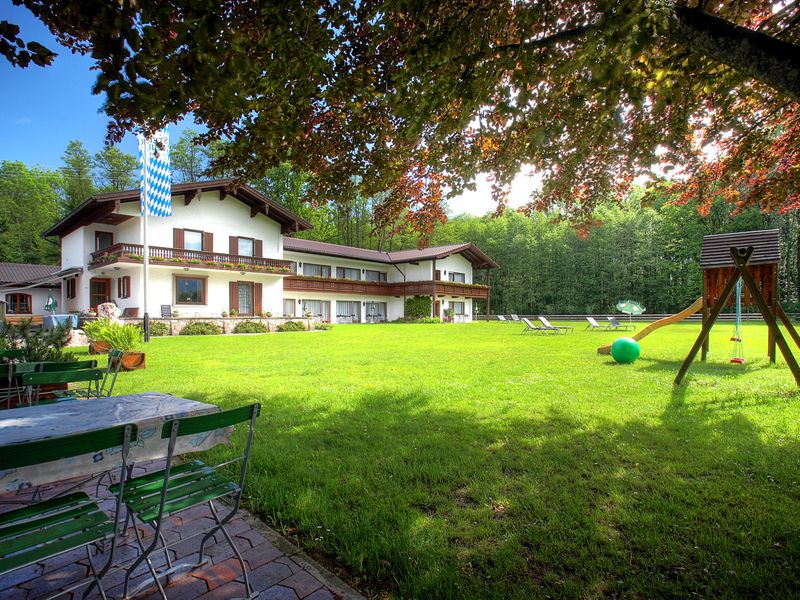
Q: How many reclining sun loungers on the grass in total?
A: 6